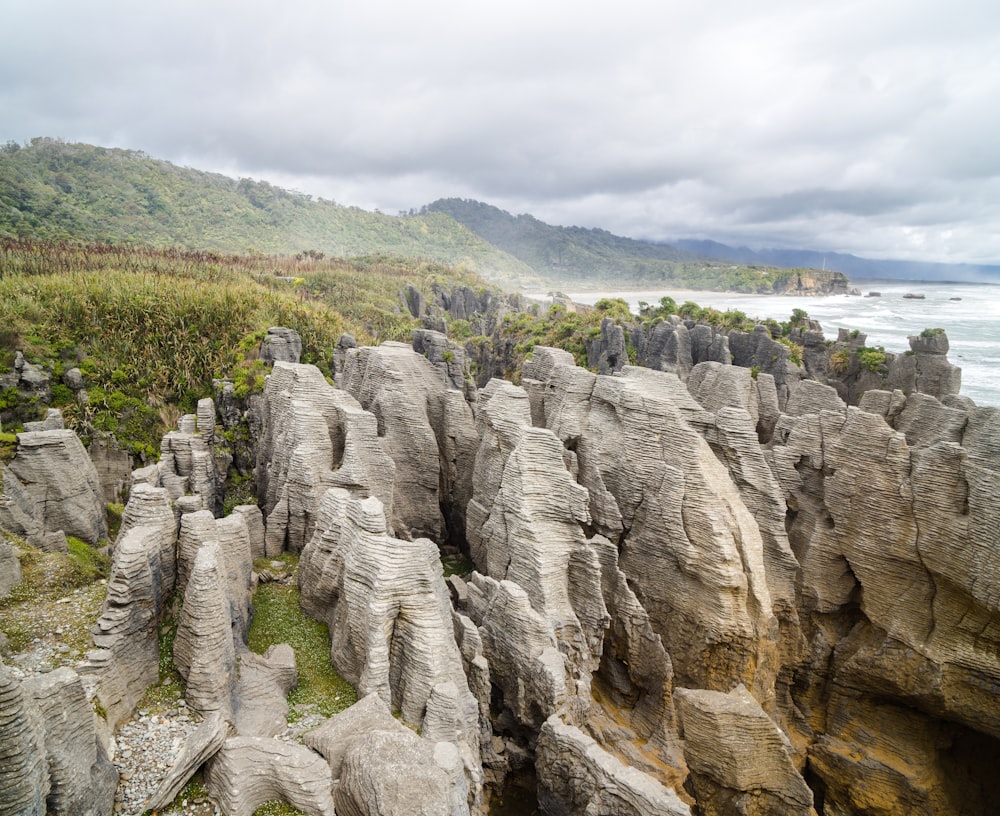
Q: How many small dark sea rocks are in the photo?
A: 3